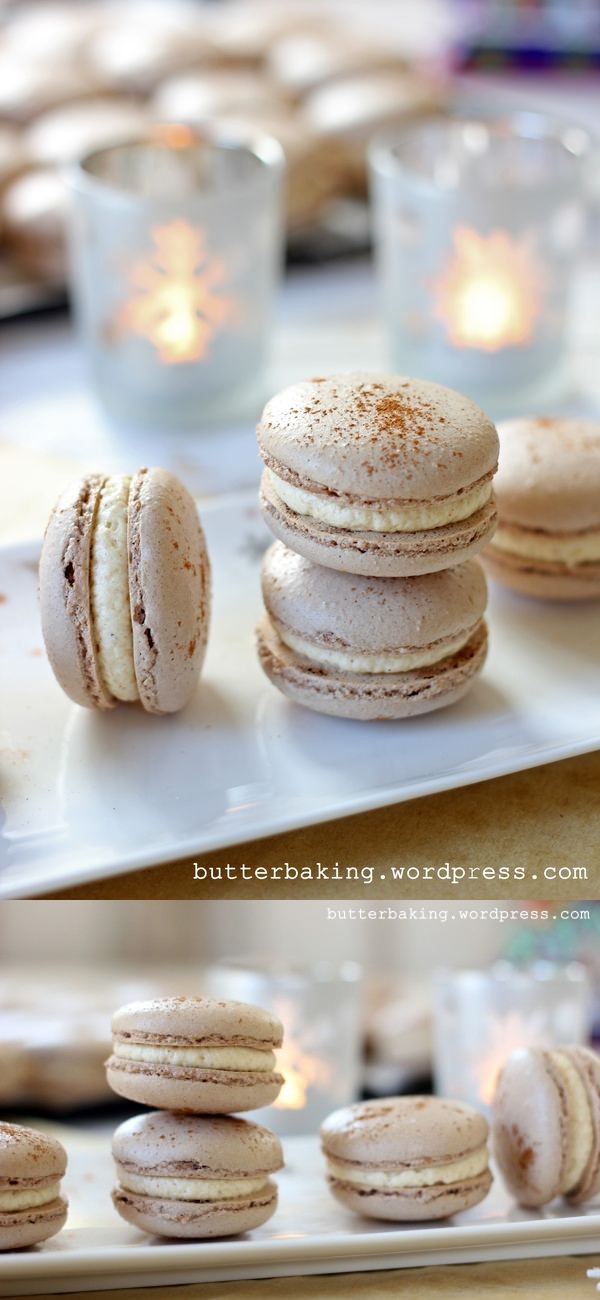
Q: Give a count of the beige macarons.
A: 9